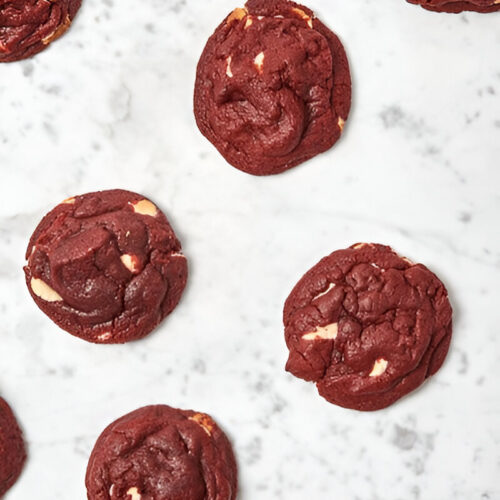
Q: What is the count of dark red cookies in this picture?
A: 7